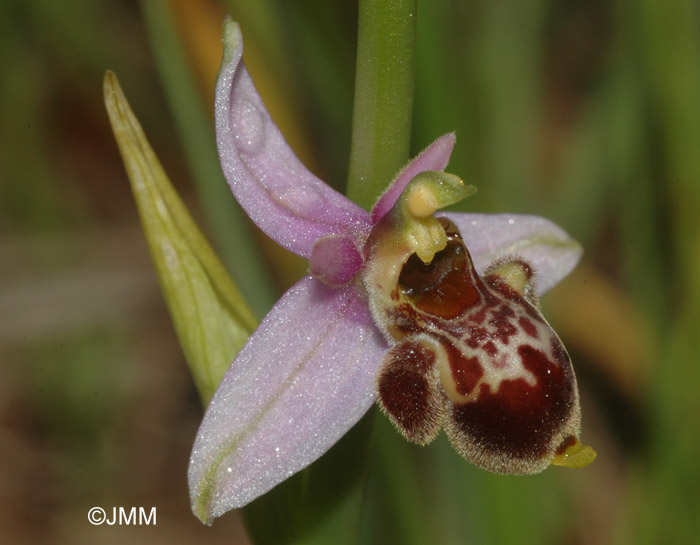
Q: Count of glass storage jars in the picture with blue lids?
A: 0